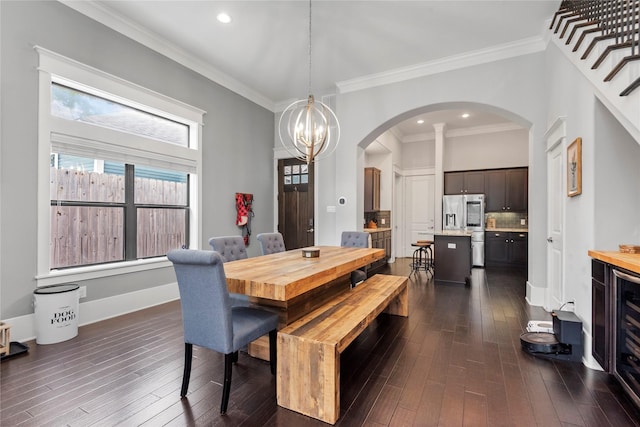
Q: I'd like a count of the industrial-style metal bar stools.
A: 2